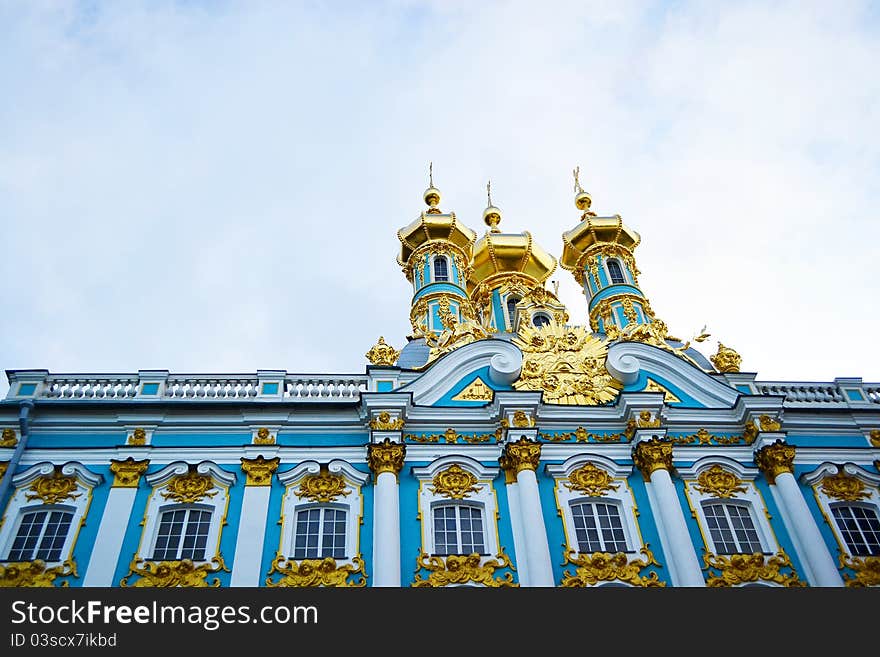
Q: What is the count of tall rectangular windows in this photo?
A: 7